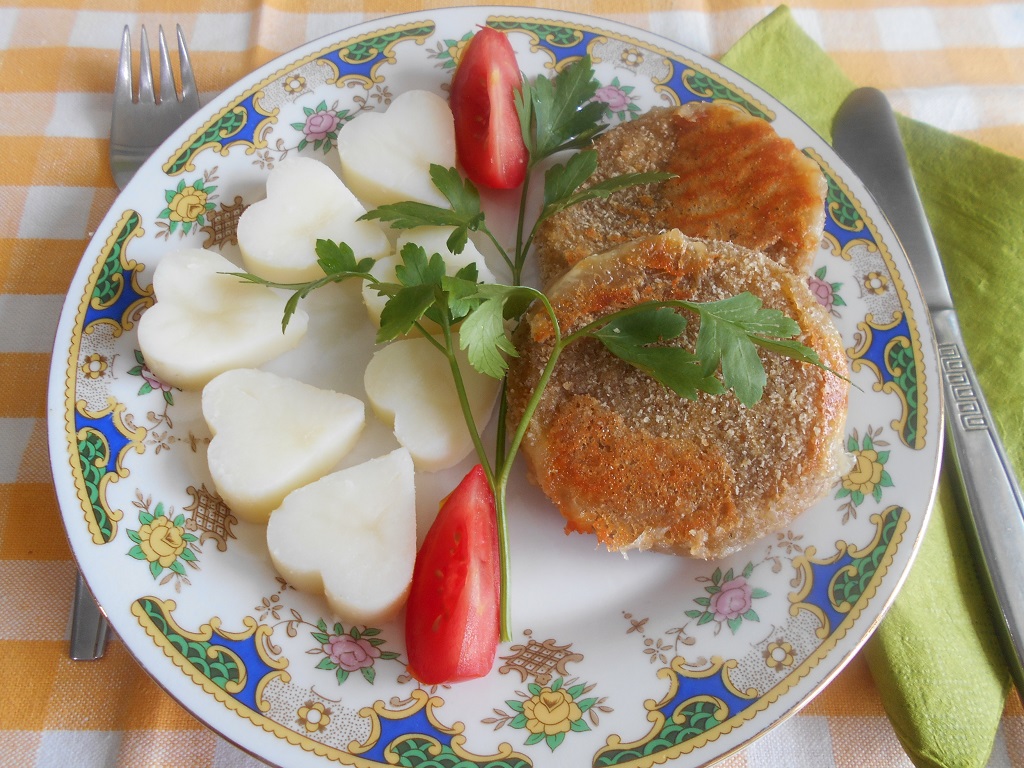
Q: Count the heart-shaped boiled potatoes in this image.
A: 7